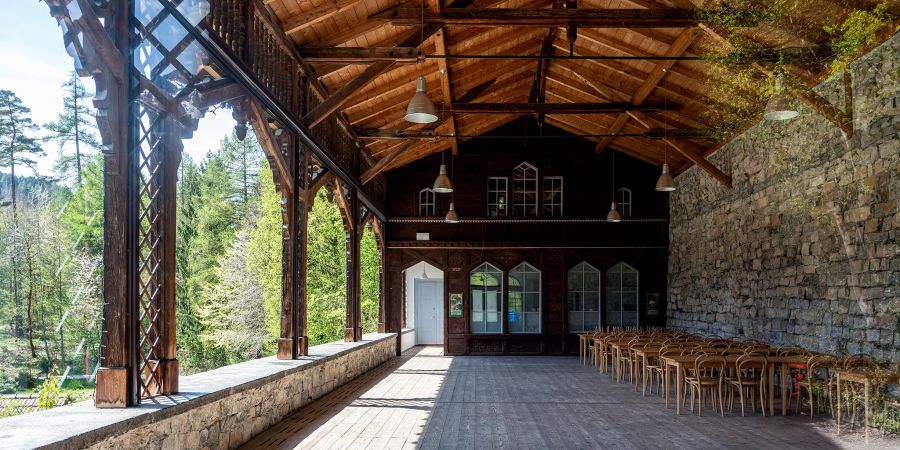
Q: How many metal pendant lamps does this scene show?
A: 6